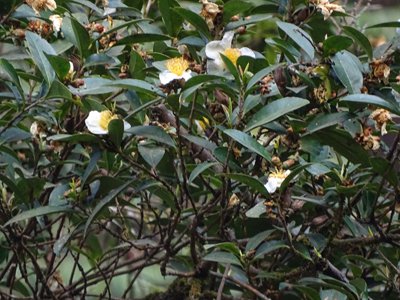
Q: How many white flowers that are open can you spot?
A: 4